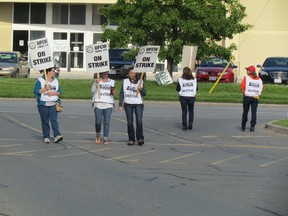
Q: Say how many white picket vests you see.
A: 5